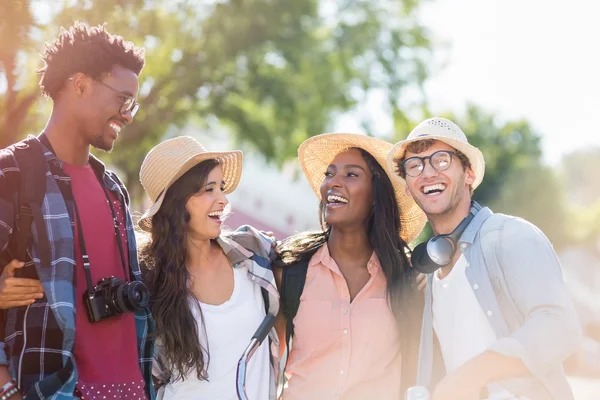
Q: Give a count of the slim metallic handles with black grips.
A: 1